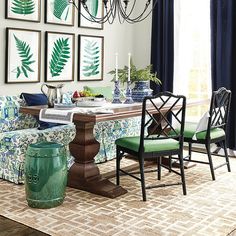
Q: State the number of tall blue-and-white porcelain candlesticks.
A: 2